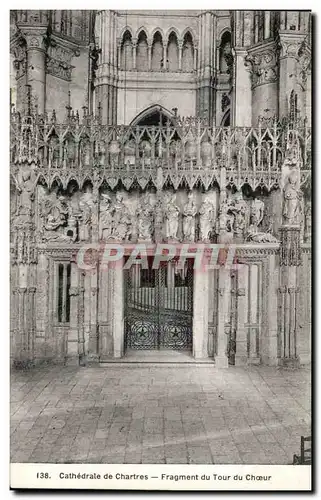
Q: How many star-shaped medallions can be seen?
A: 2